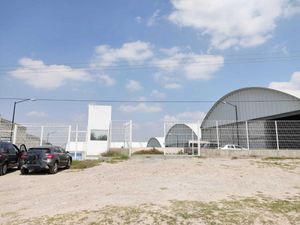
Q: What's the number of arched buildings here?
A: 3